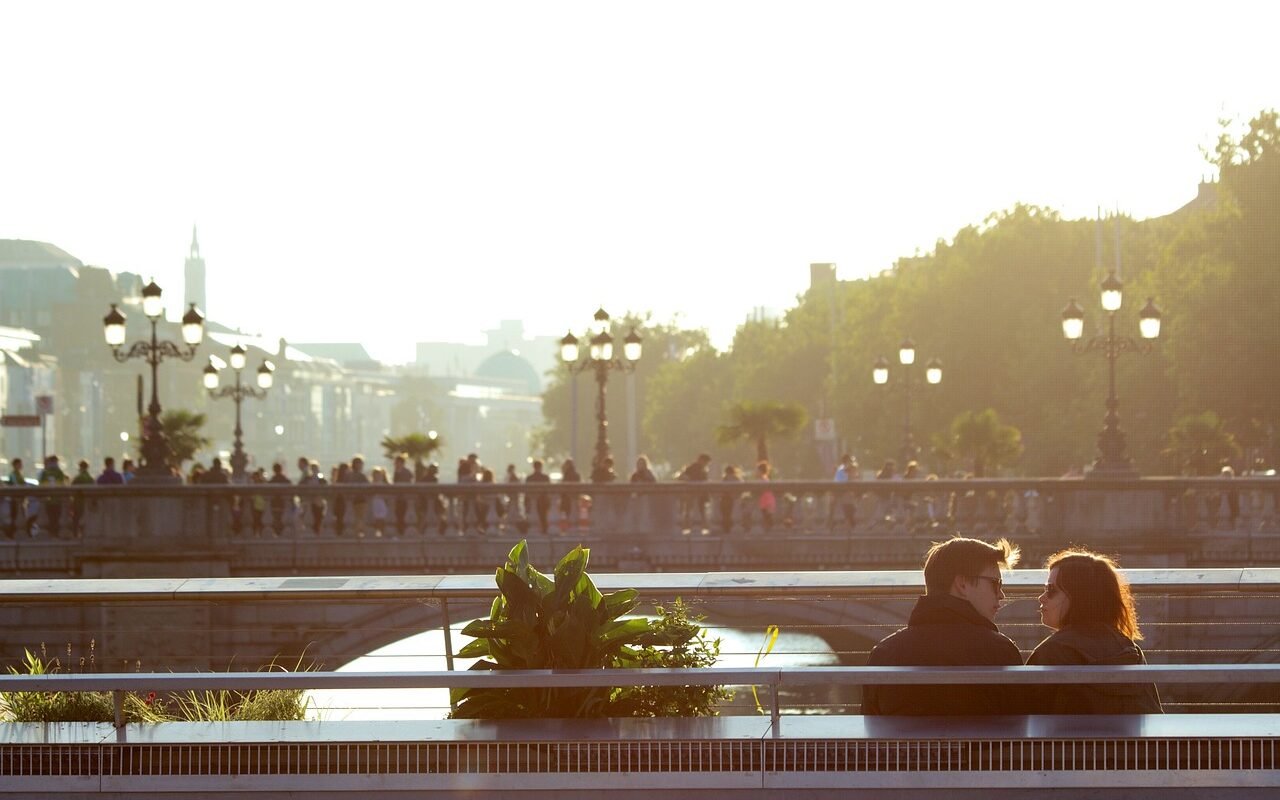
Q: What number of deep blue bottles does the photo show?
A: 0